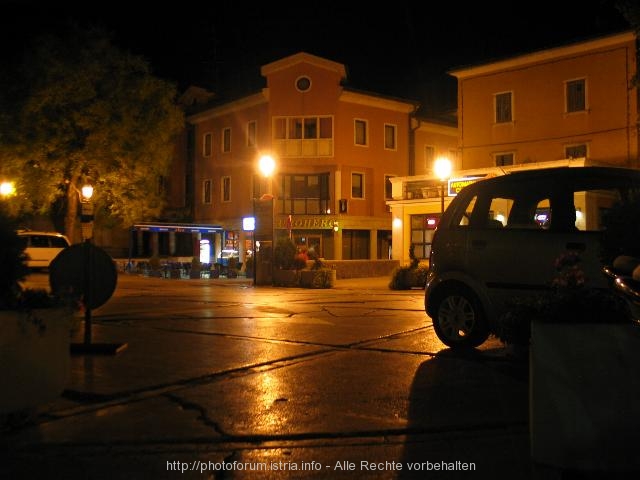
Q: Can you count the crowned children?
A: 0